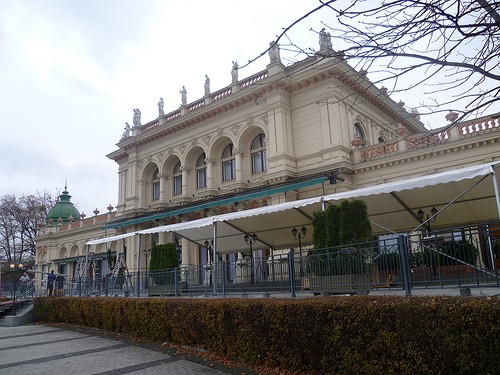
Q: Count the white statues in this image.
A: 8